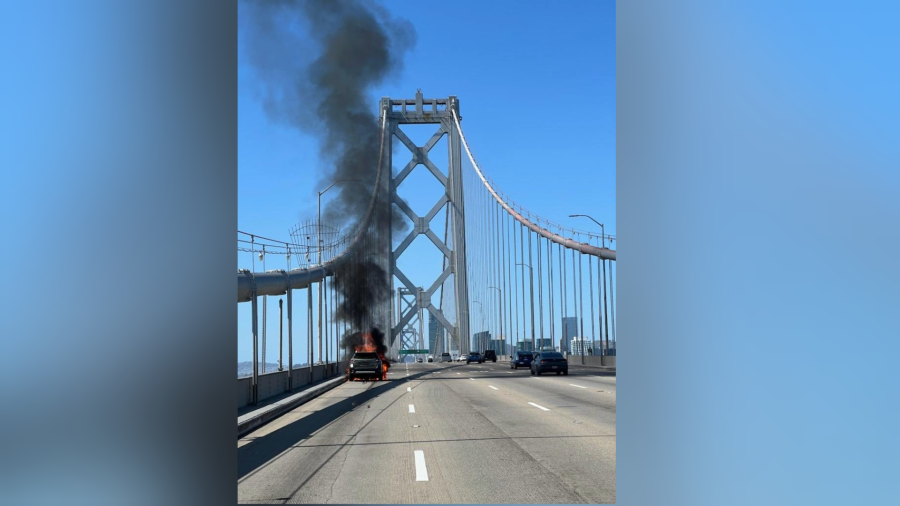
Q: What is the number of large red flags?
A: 0